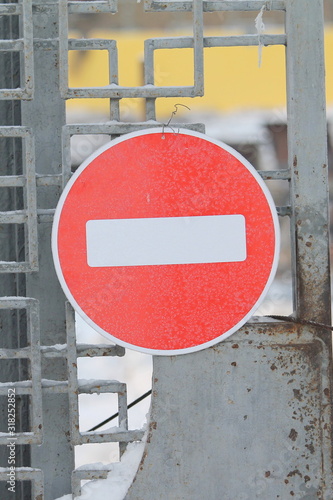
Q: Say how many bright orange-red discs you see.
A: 1